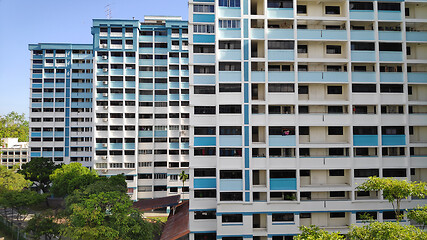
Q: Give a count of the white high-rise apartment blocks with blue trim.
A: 3